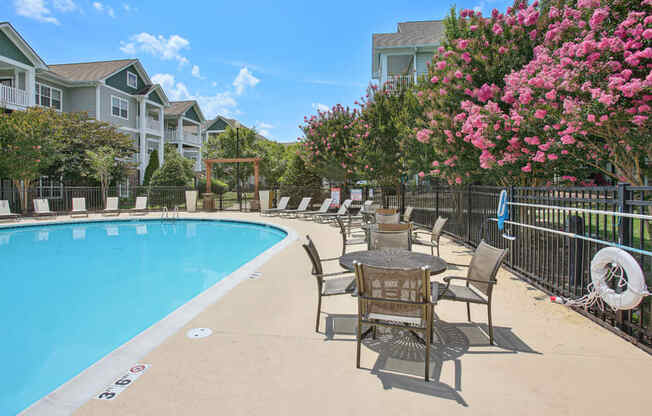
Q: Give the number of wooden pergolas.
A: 1